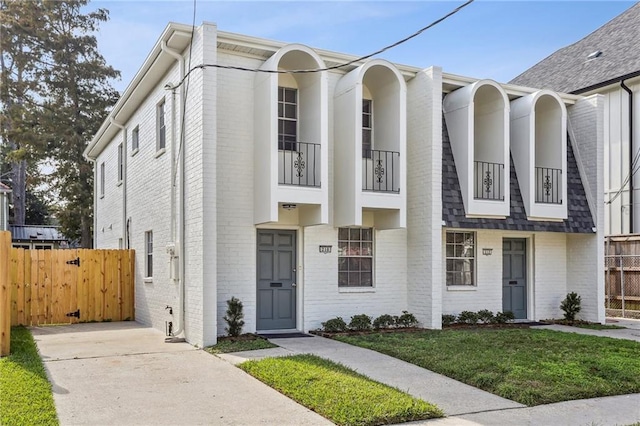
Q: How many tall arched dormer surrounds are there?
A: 4